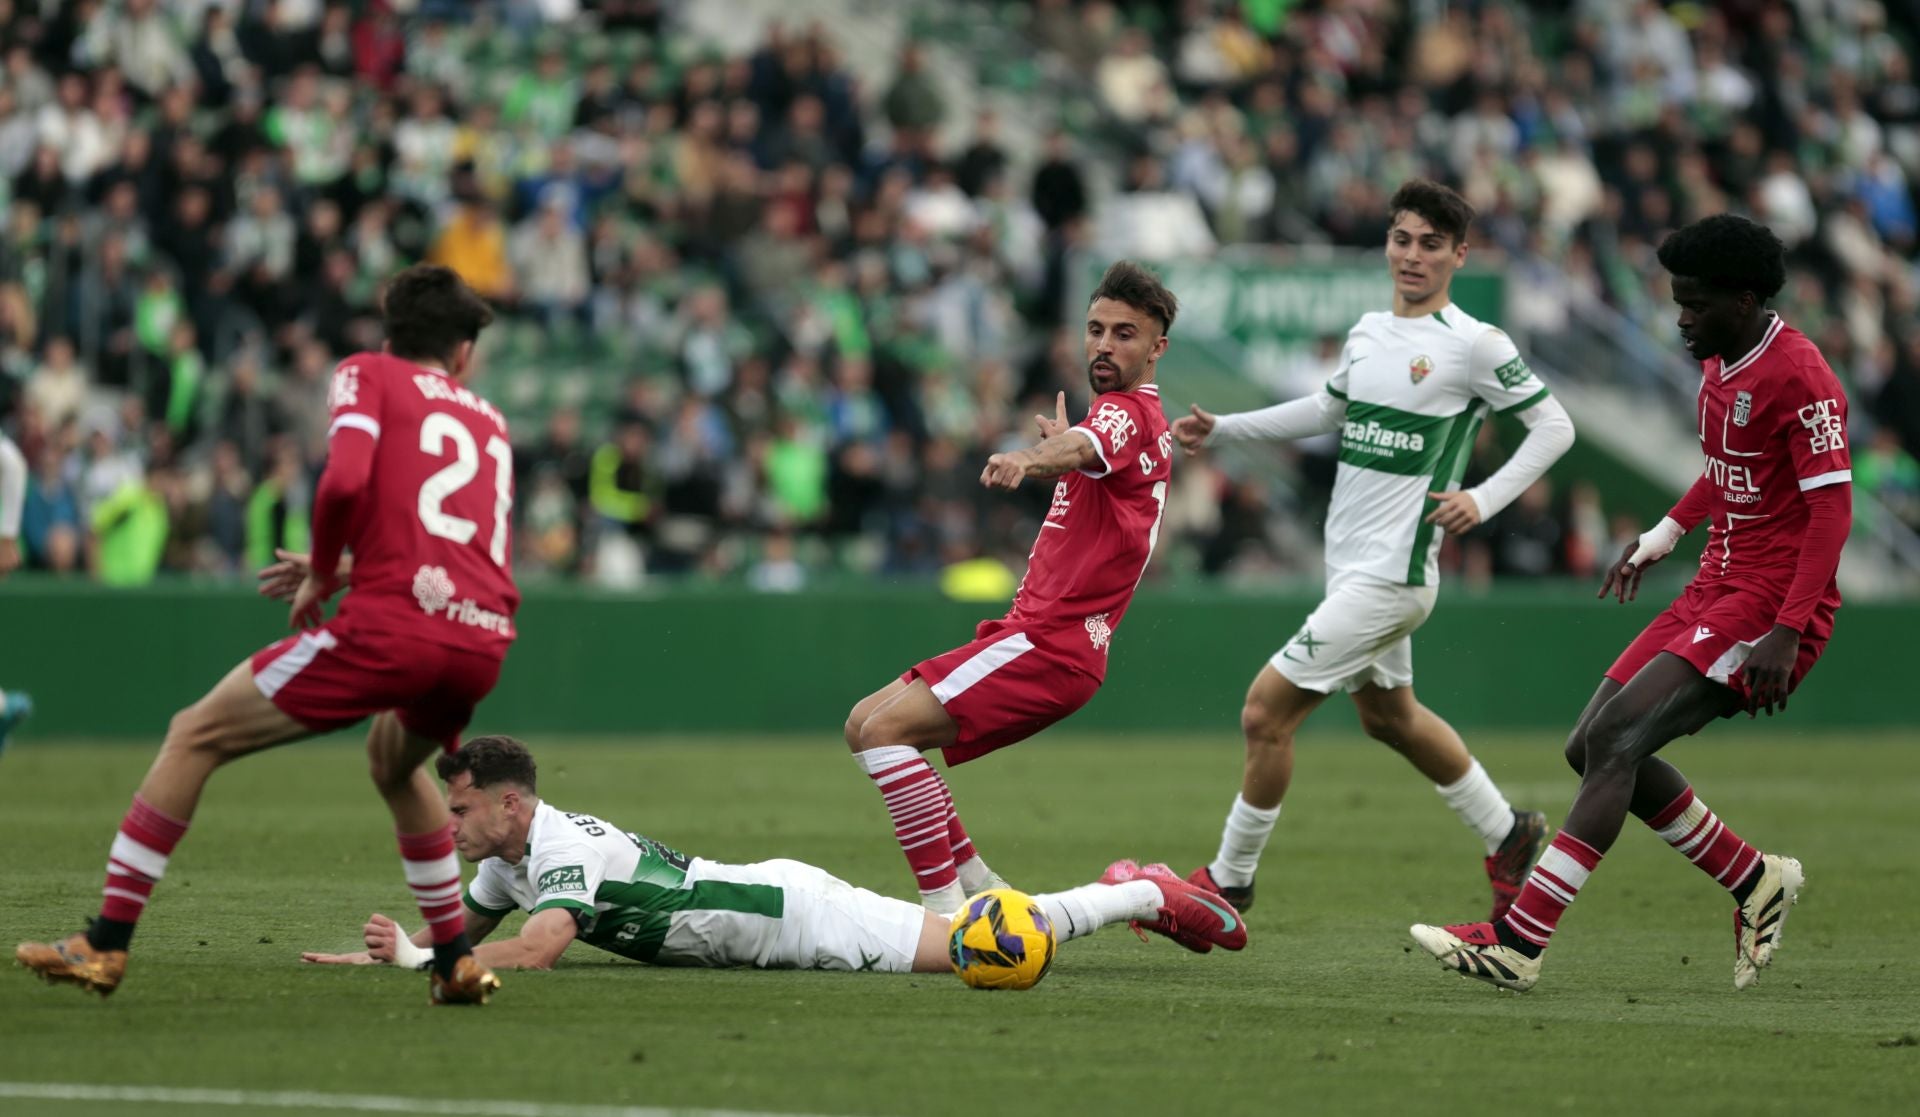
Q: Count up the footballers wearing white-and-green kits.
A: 2